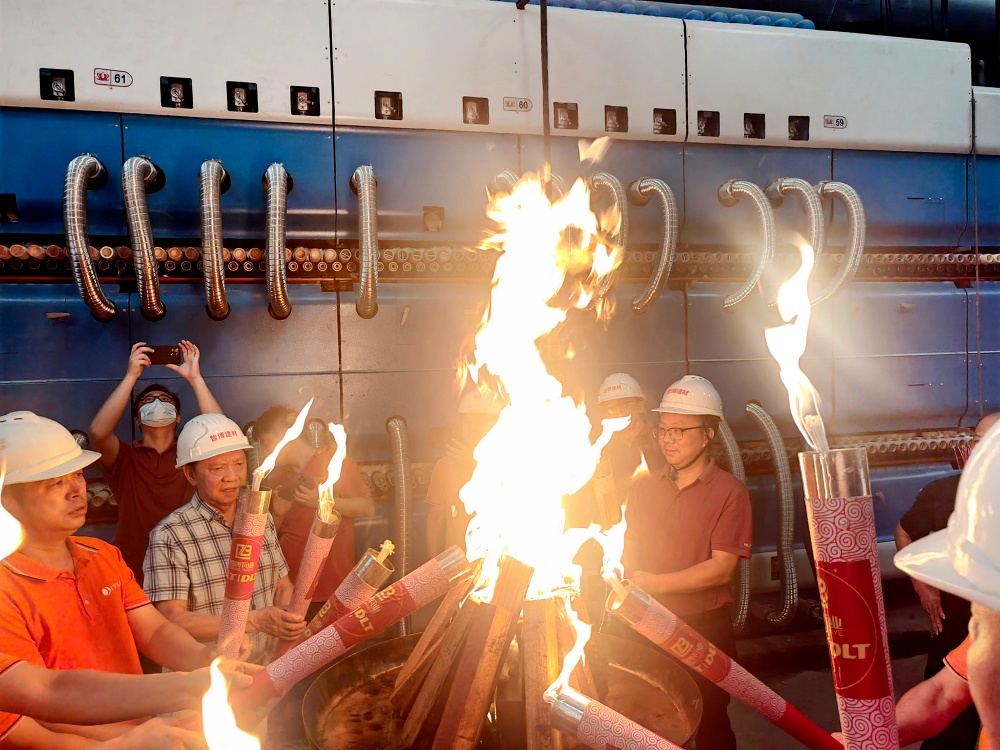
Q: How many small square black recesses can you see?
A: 12